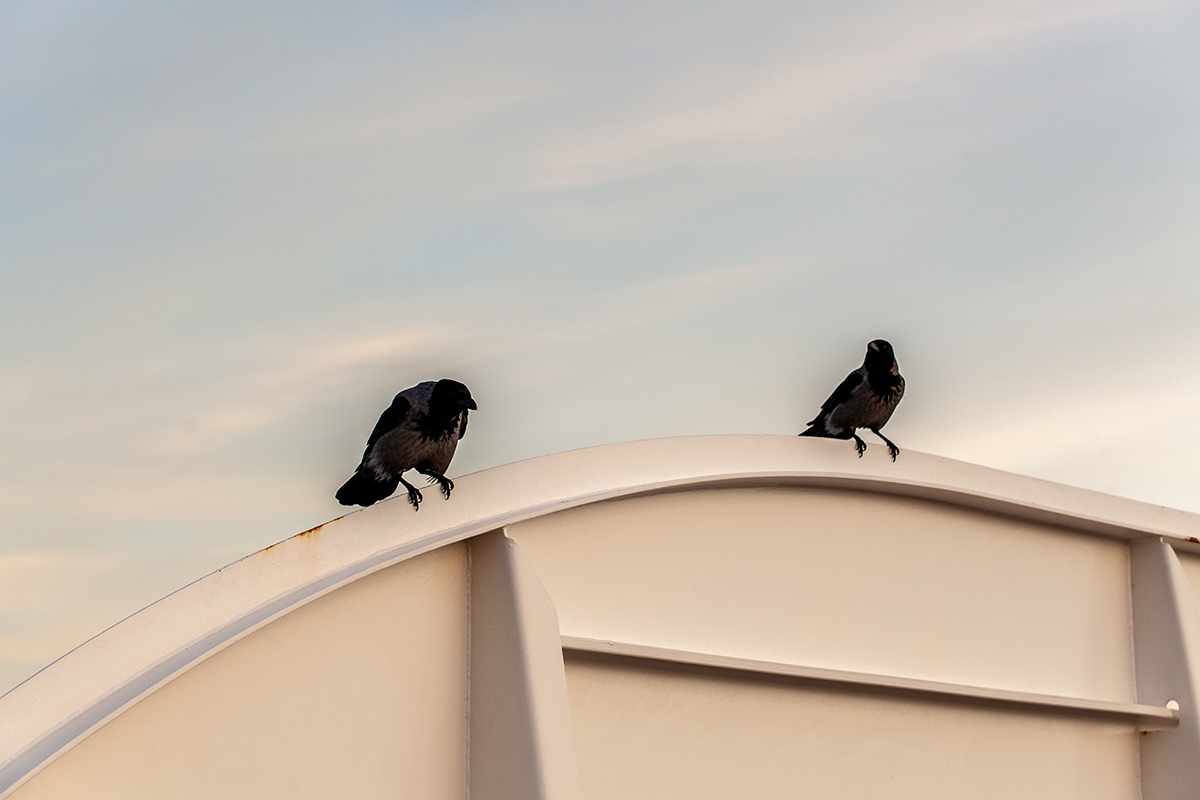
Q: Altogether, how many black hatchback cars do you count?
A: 0